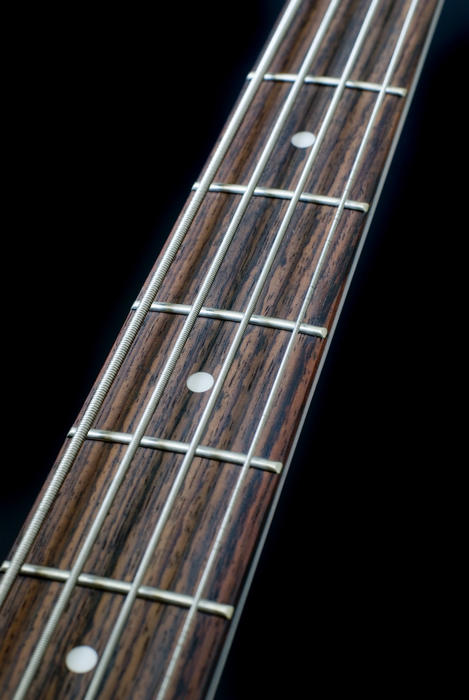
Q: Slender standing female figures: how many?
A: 0